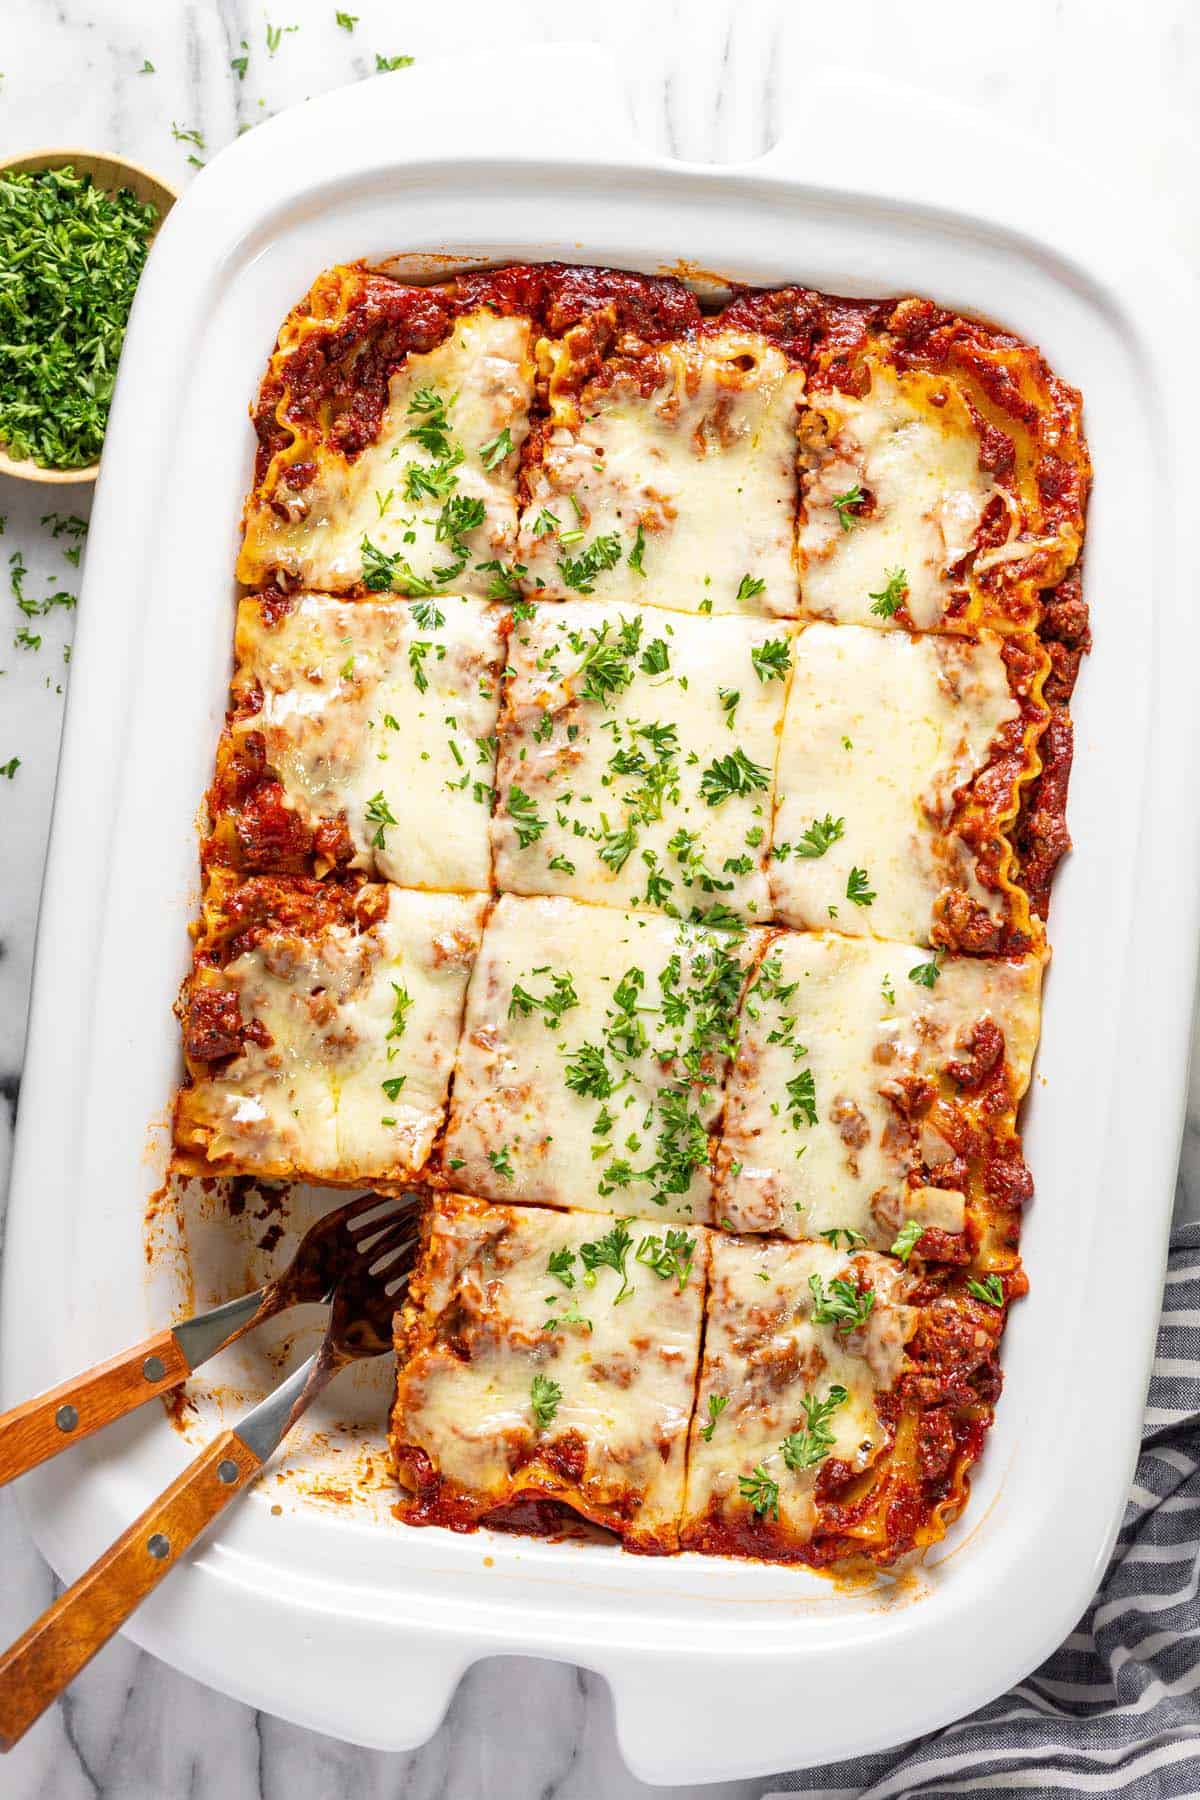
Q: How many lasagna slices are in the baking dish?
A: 11